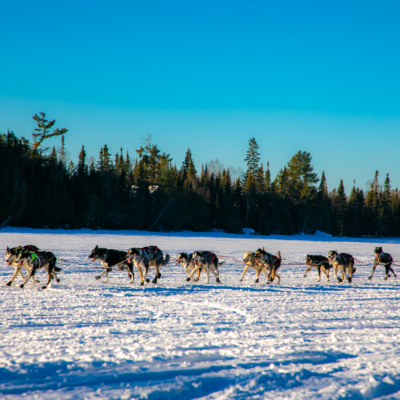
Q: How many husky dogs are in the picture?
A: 11